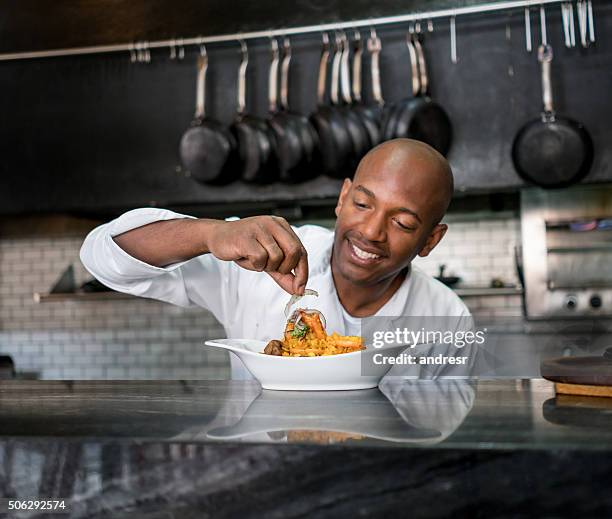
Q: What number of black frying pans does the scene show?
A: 12